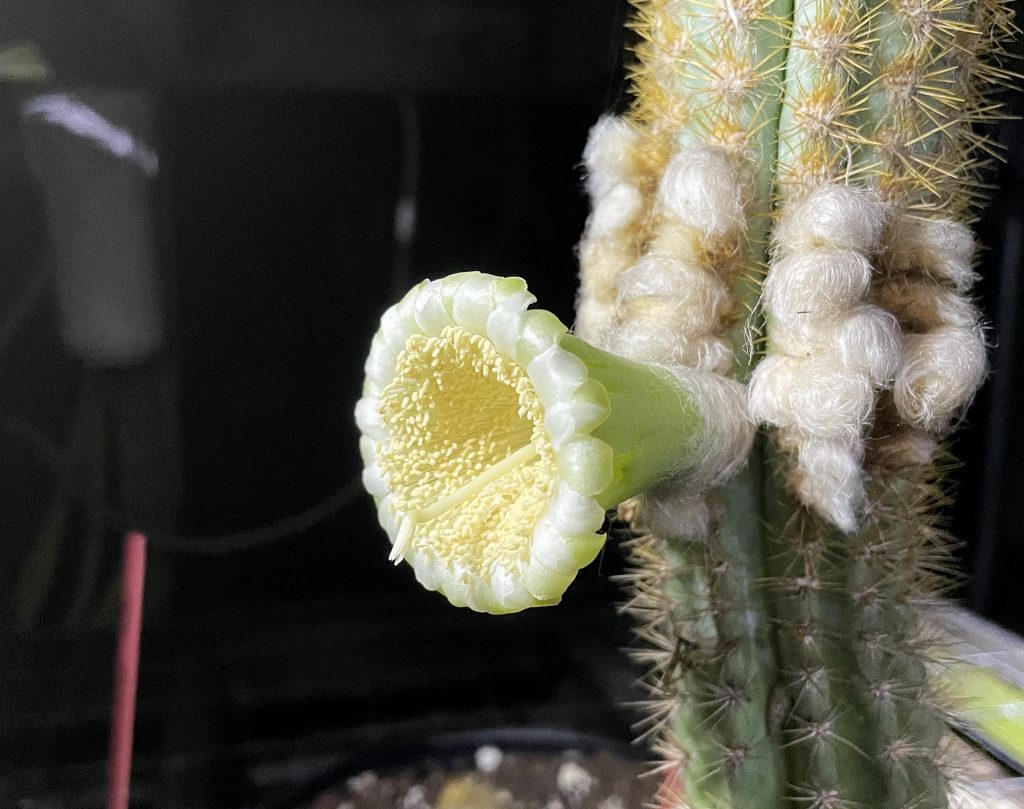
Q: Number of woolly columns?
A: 4